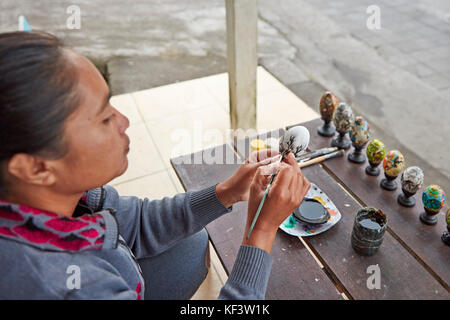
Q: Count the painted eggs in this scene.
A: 9